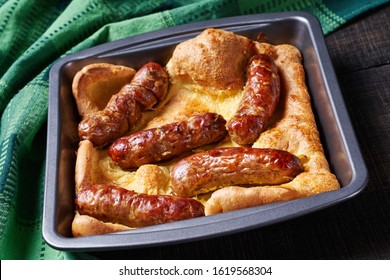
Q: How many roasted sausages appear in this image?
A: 5